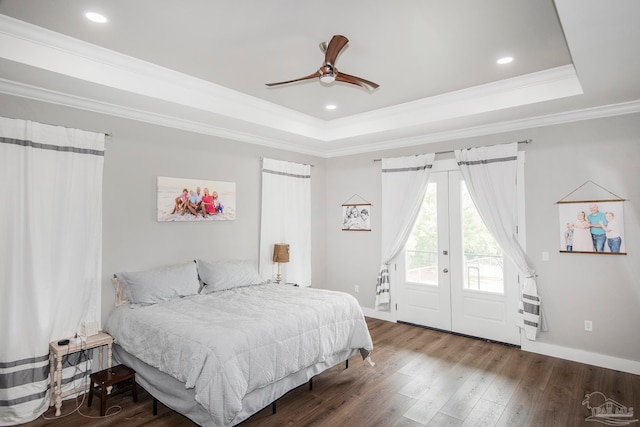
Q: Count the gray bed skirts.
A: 1